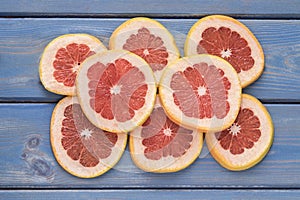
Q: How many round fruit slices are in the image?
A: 8